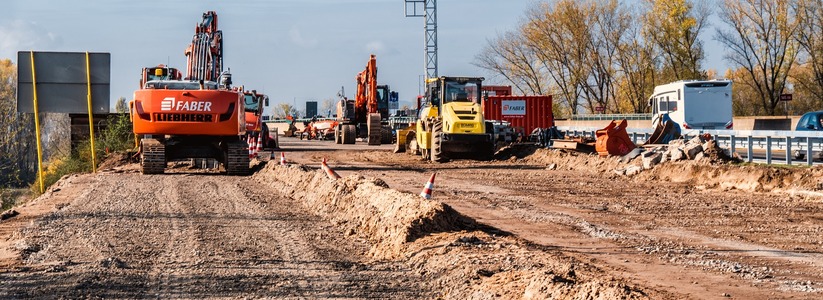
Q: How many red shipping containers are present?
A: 2